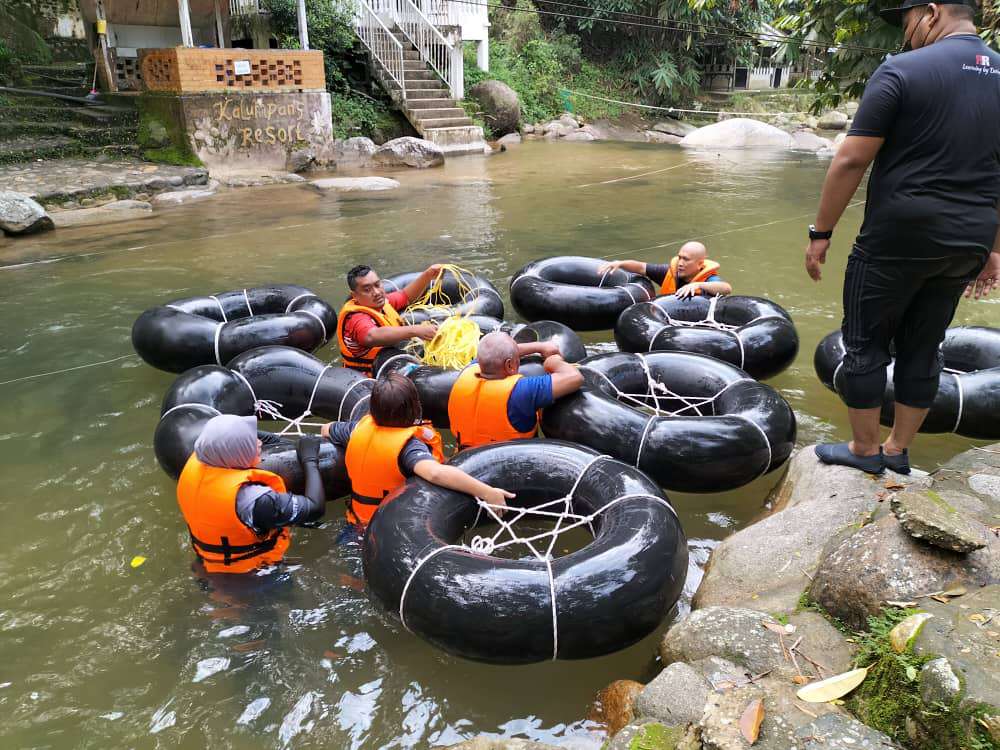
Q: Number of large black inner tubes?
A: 9